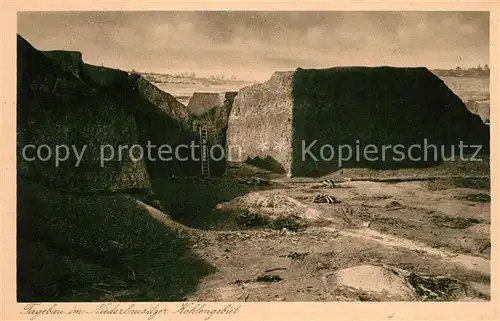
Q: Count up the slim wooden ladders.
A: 1